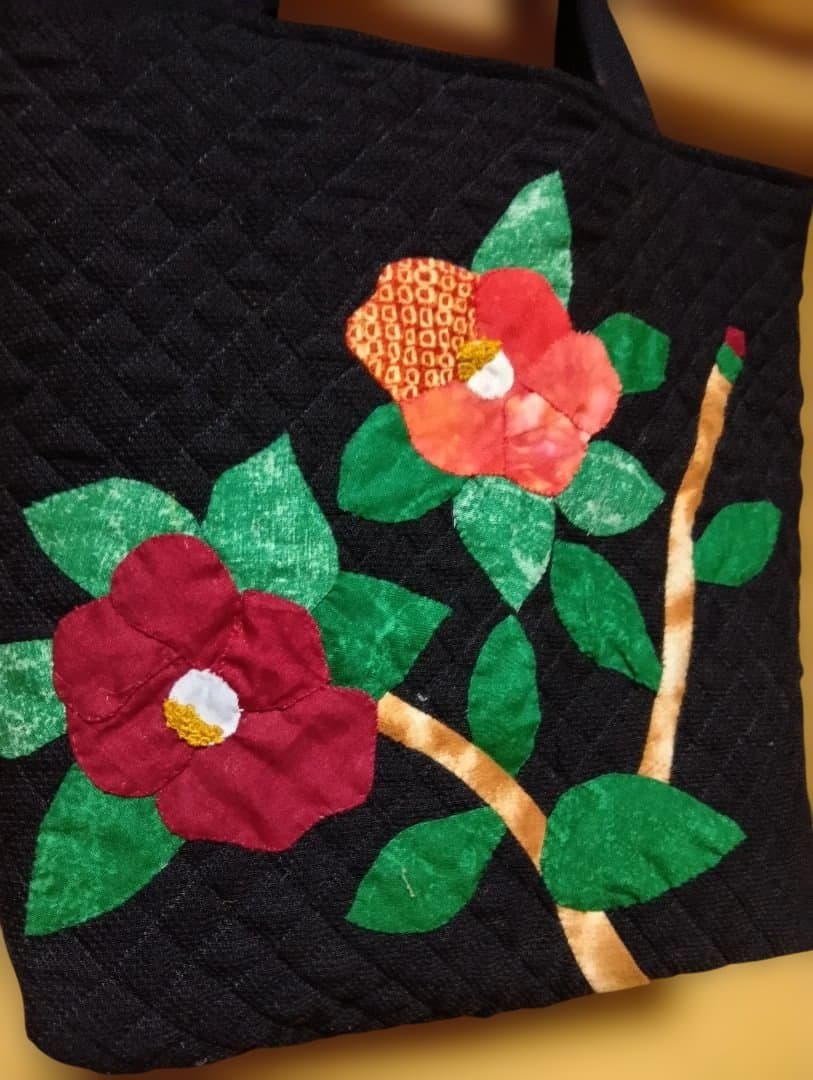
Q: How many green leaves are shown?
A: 15